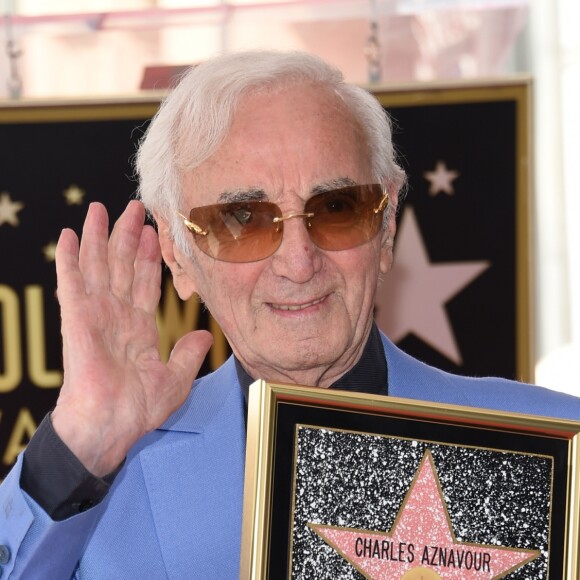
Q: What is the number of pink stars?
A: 3